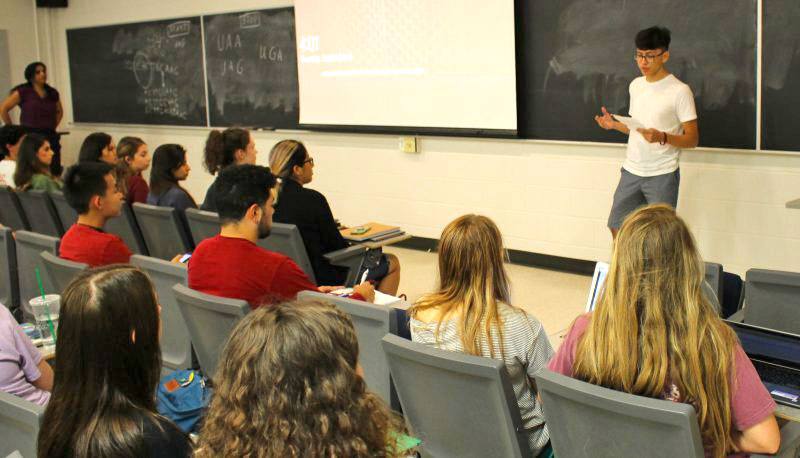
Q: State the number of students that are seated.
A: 14